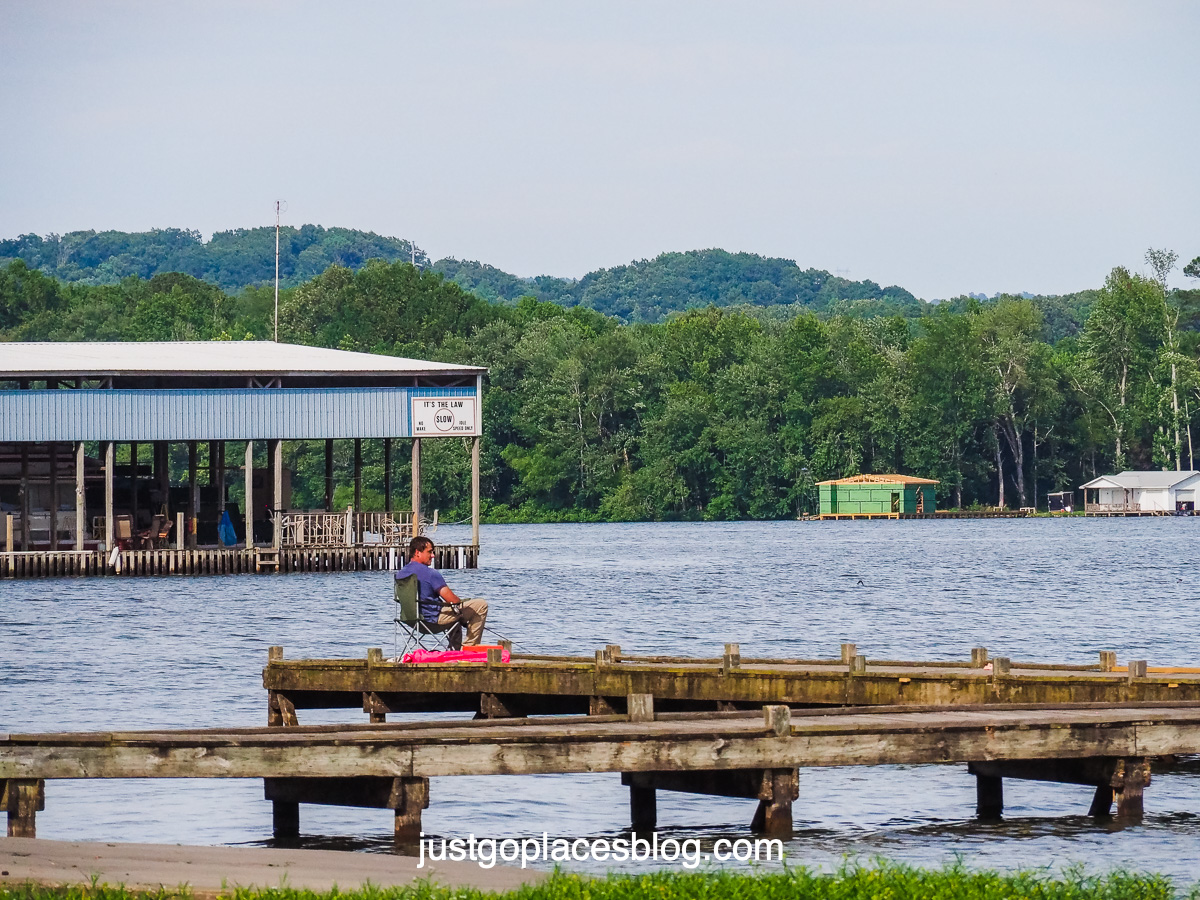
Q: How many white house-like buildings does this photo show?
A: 1